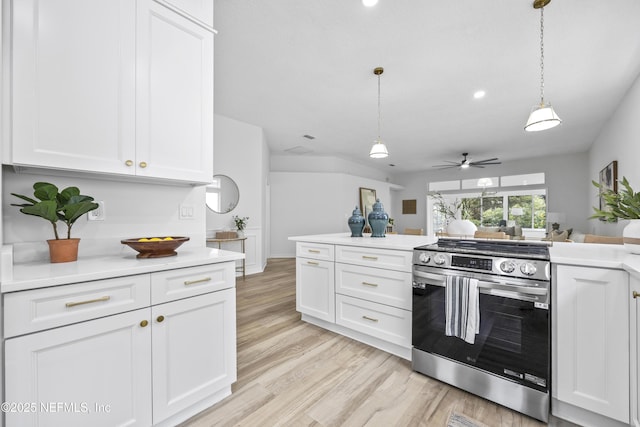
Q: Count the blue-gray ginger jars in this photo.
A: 2